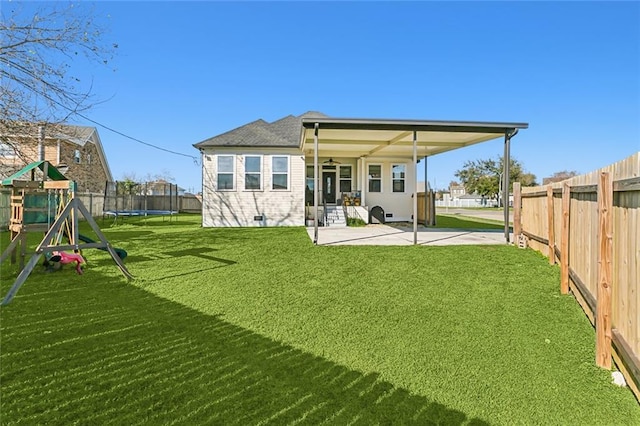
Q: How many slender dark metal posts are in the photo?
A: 4